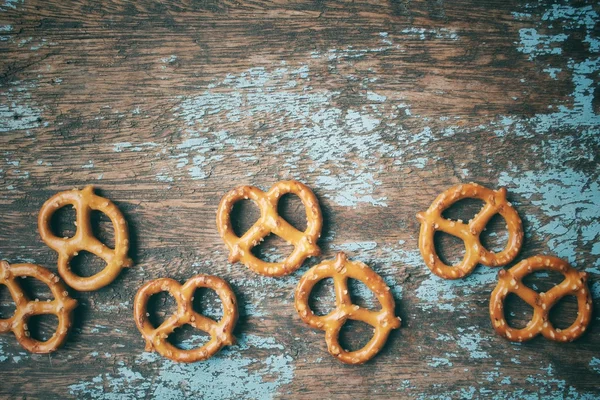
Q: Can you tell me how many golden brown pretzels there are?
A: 7